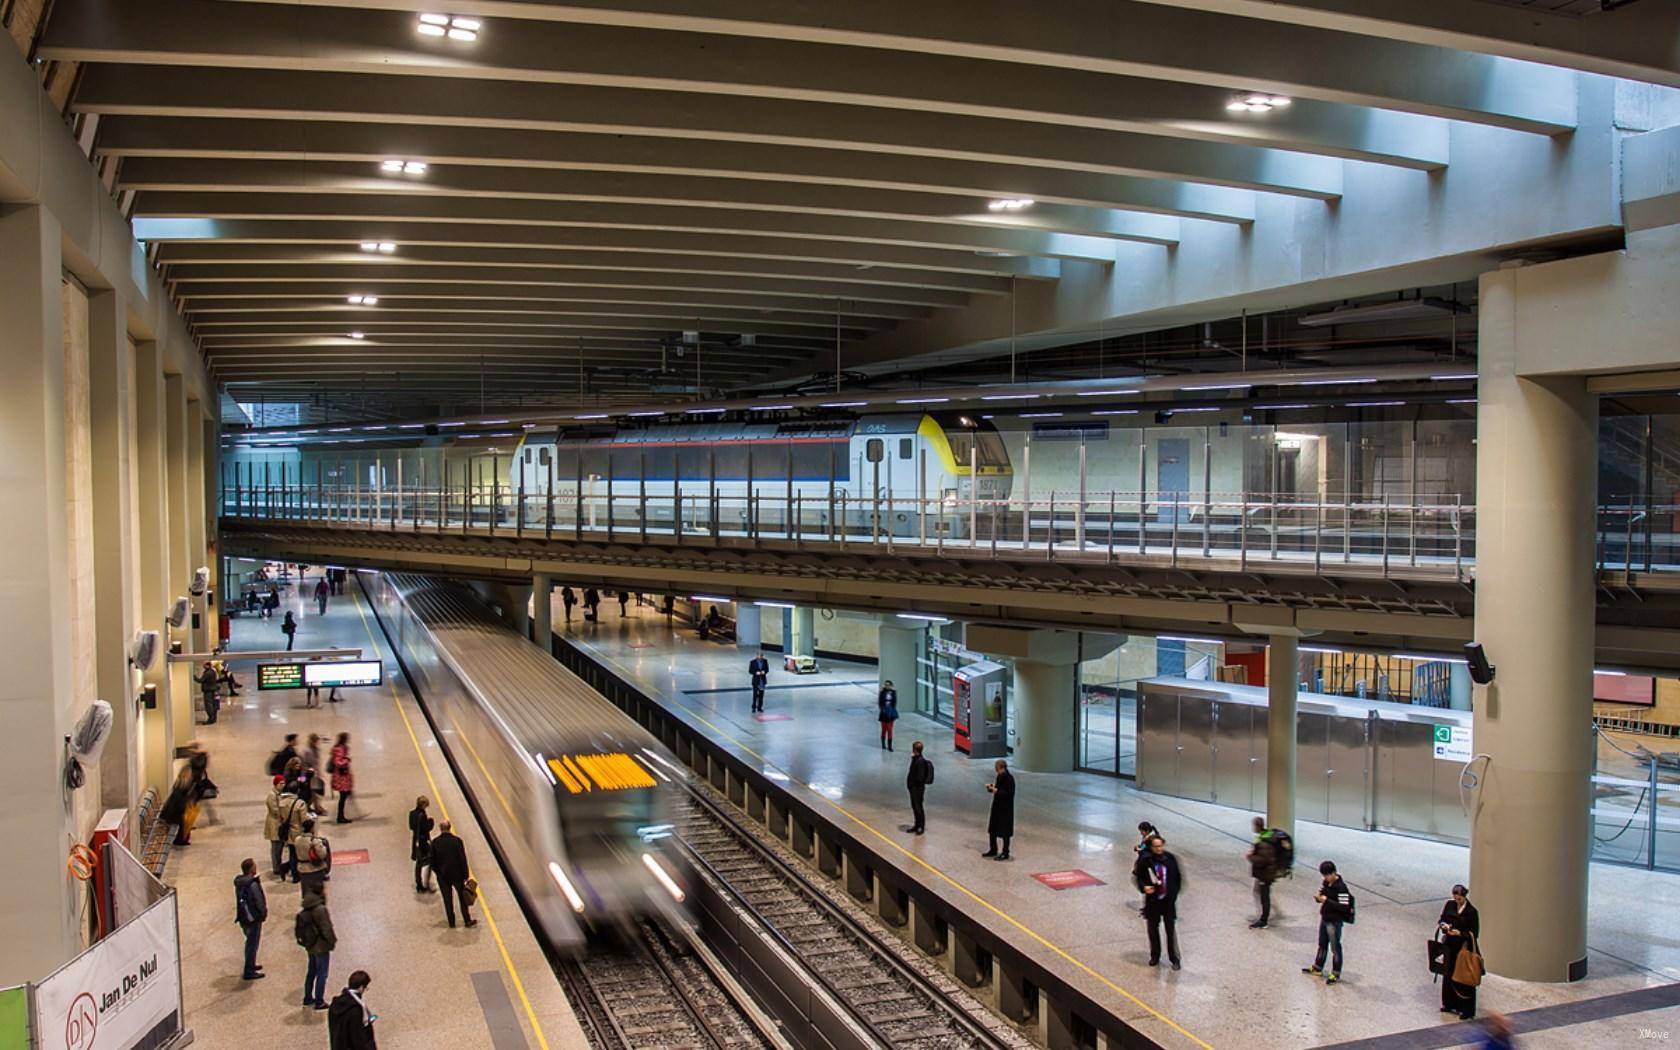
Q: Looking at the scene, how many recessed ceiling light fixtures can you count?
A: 7